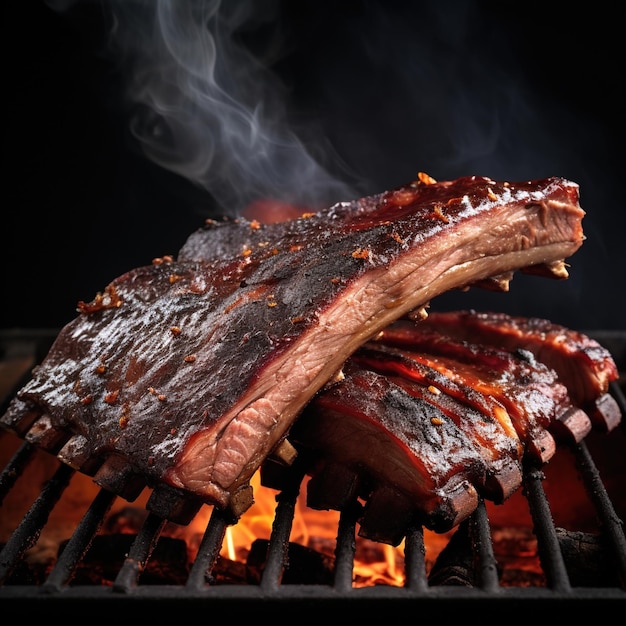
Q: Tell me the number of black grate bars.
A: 11